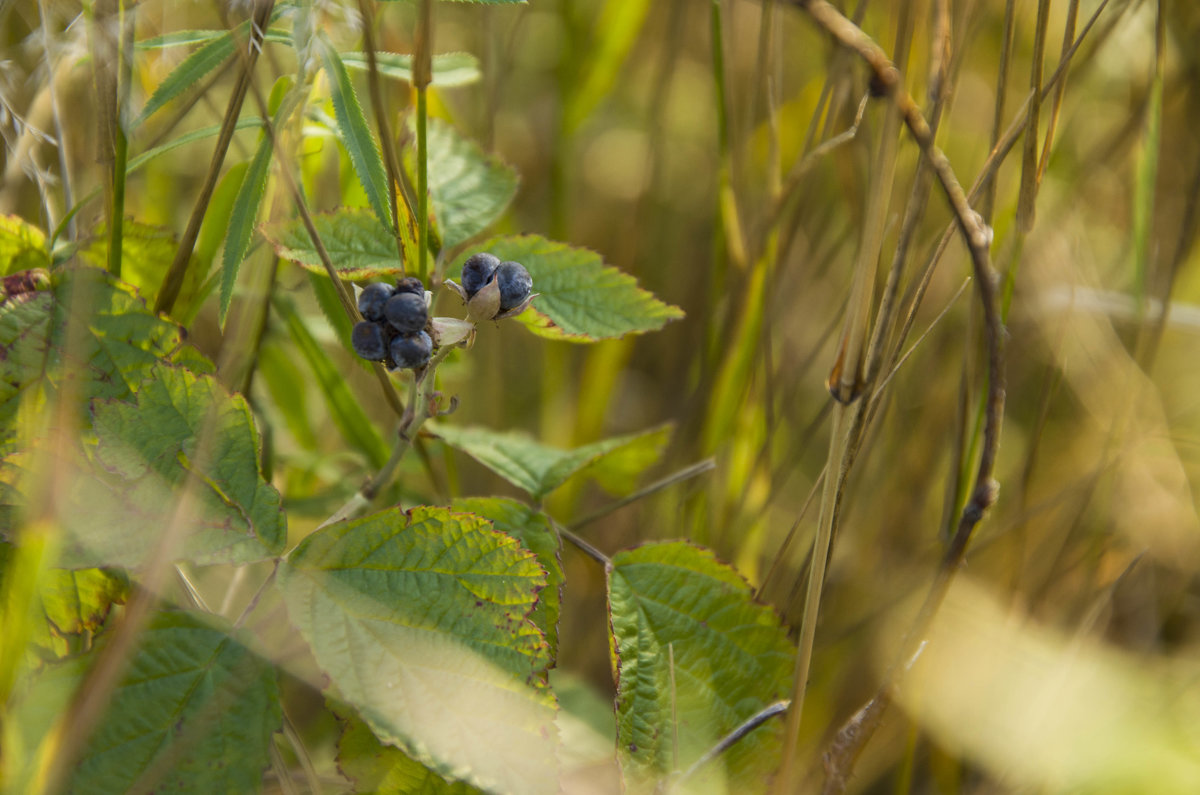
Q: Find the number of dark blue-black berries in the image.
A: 7